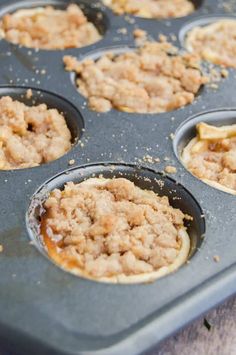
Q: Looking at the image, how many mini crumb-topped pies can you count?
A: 7